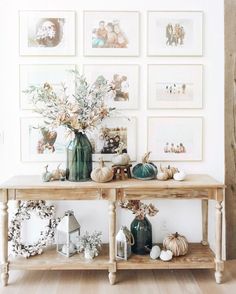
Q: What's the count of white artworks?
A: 9